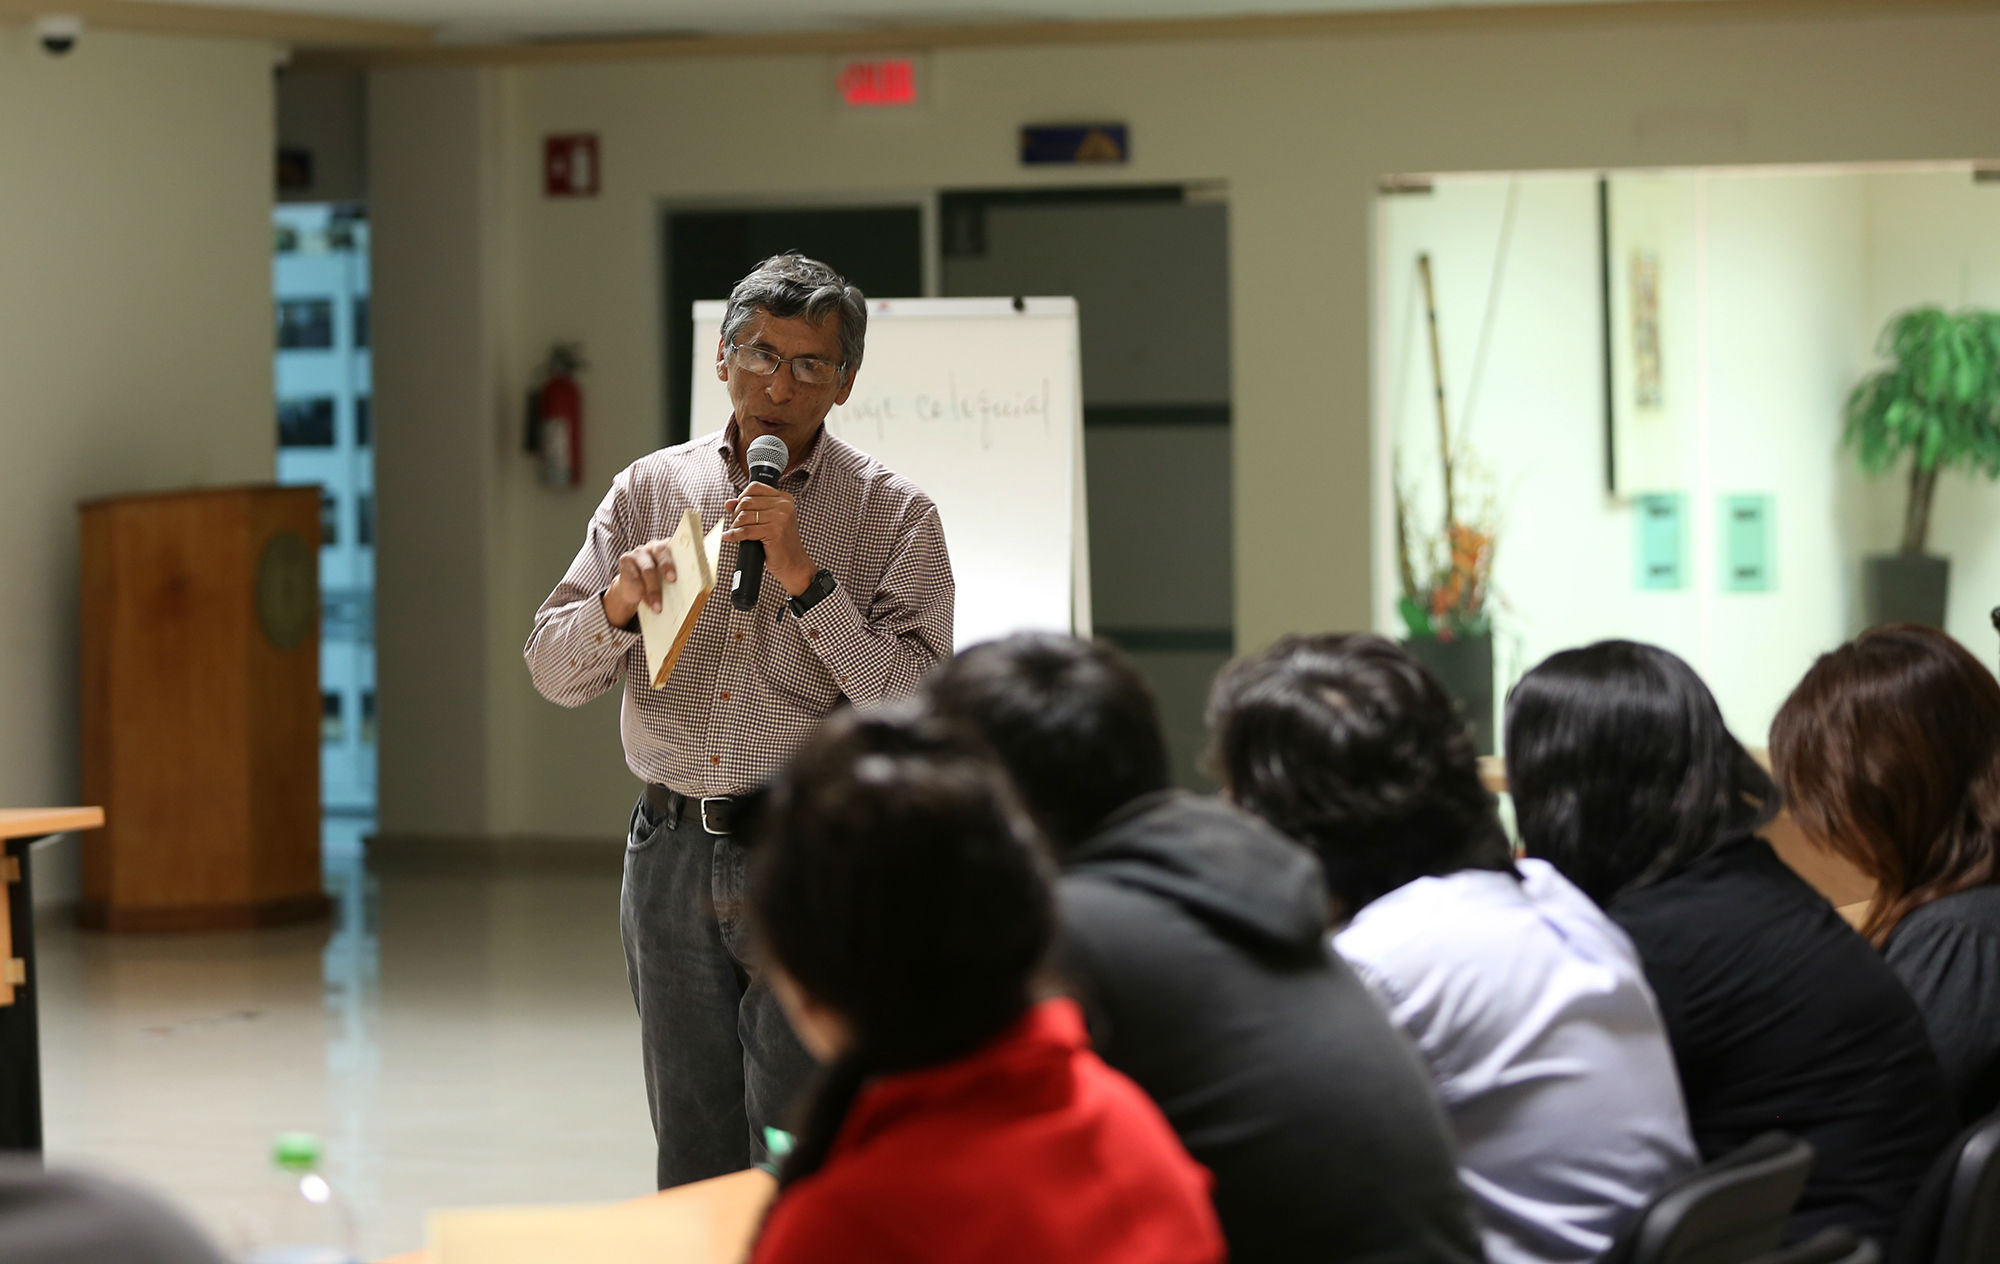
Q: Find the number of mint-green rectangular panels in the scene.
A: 2